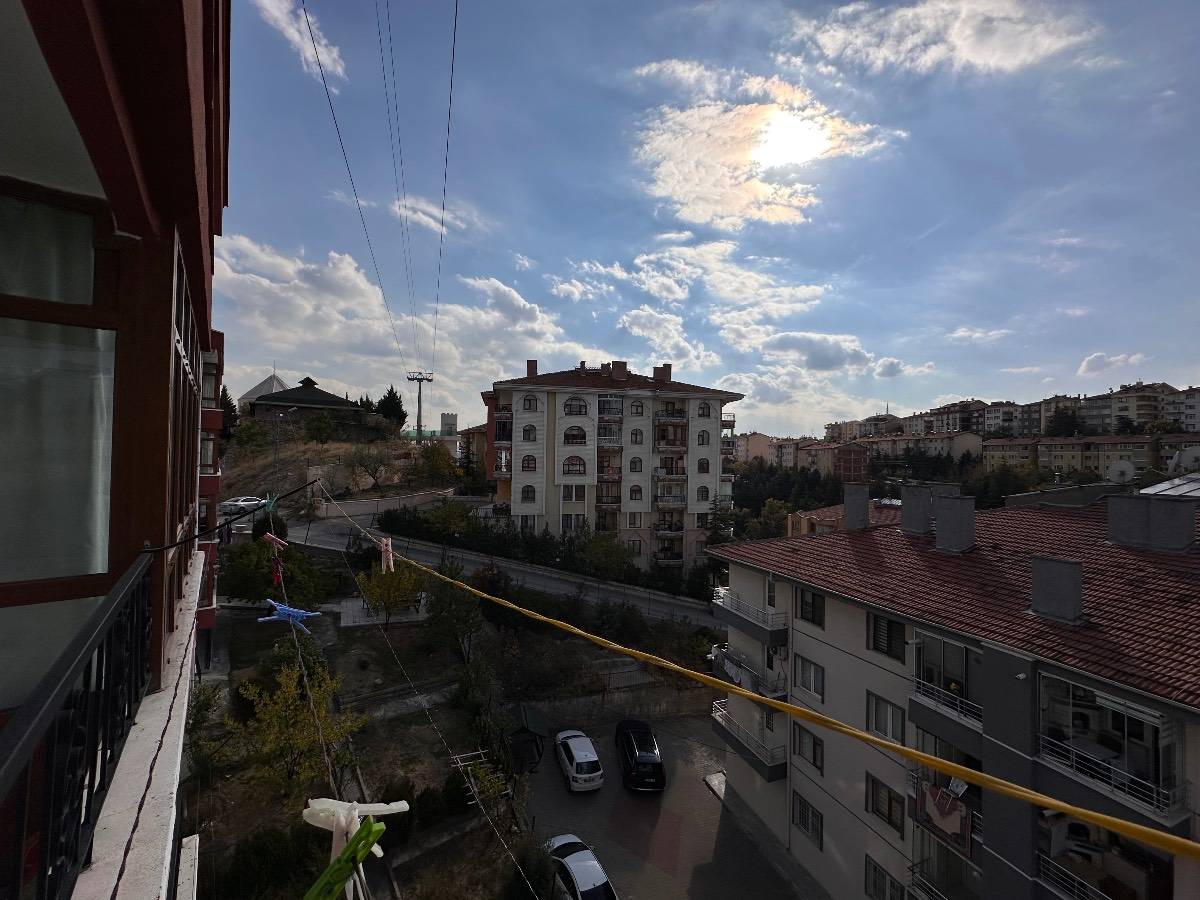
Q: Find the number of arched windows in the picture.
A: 15